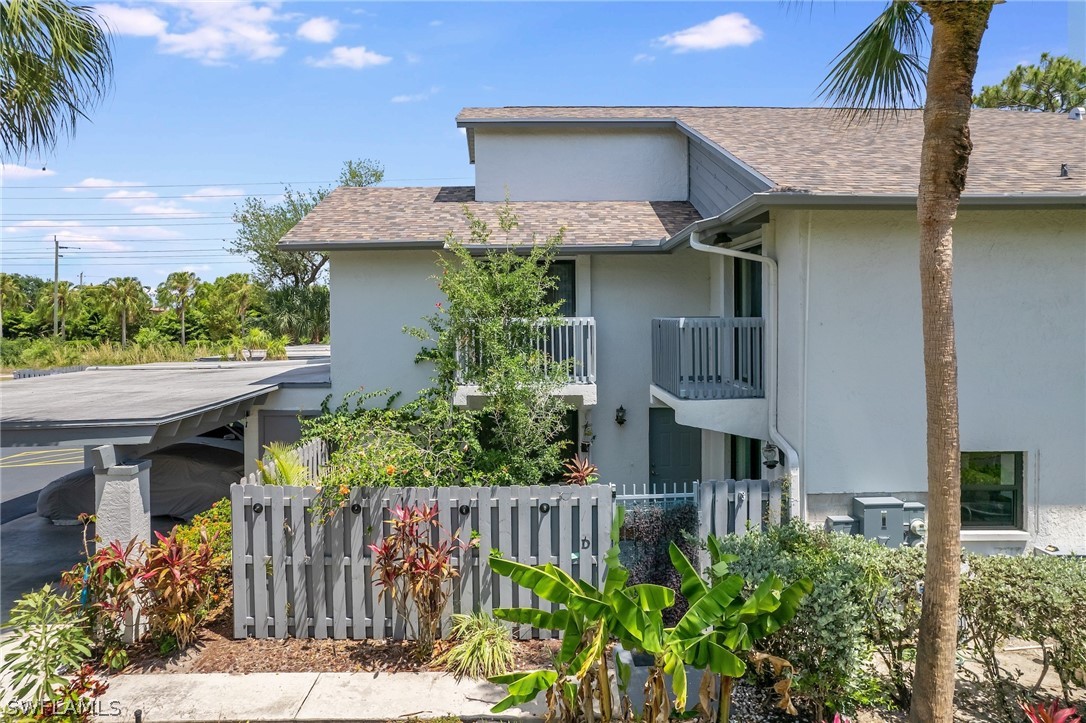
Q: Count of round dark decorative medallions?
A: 4